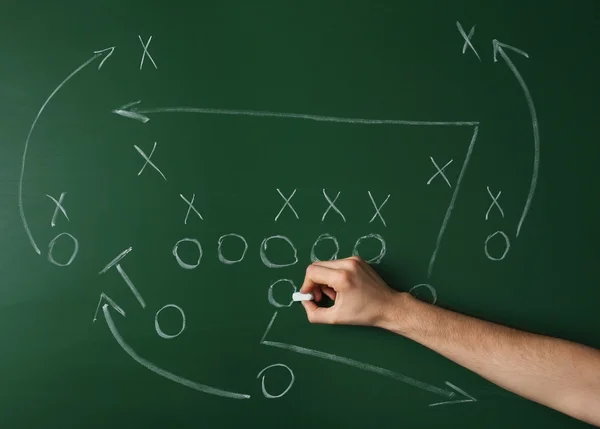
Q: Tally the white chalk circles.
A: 11